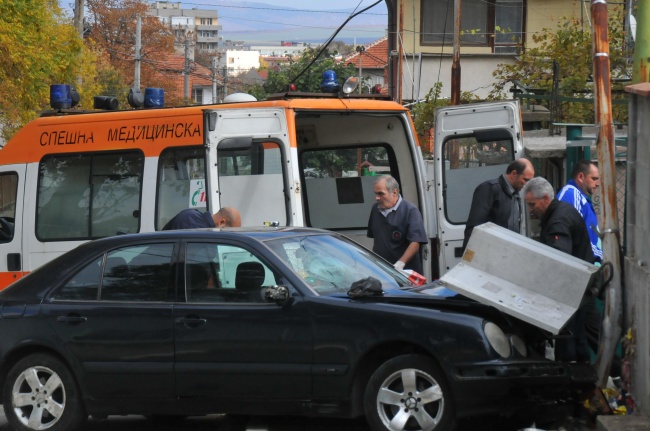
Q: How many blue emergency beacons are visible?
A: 3